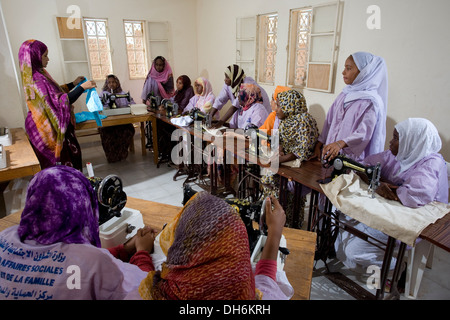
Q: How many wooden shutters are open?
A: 4